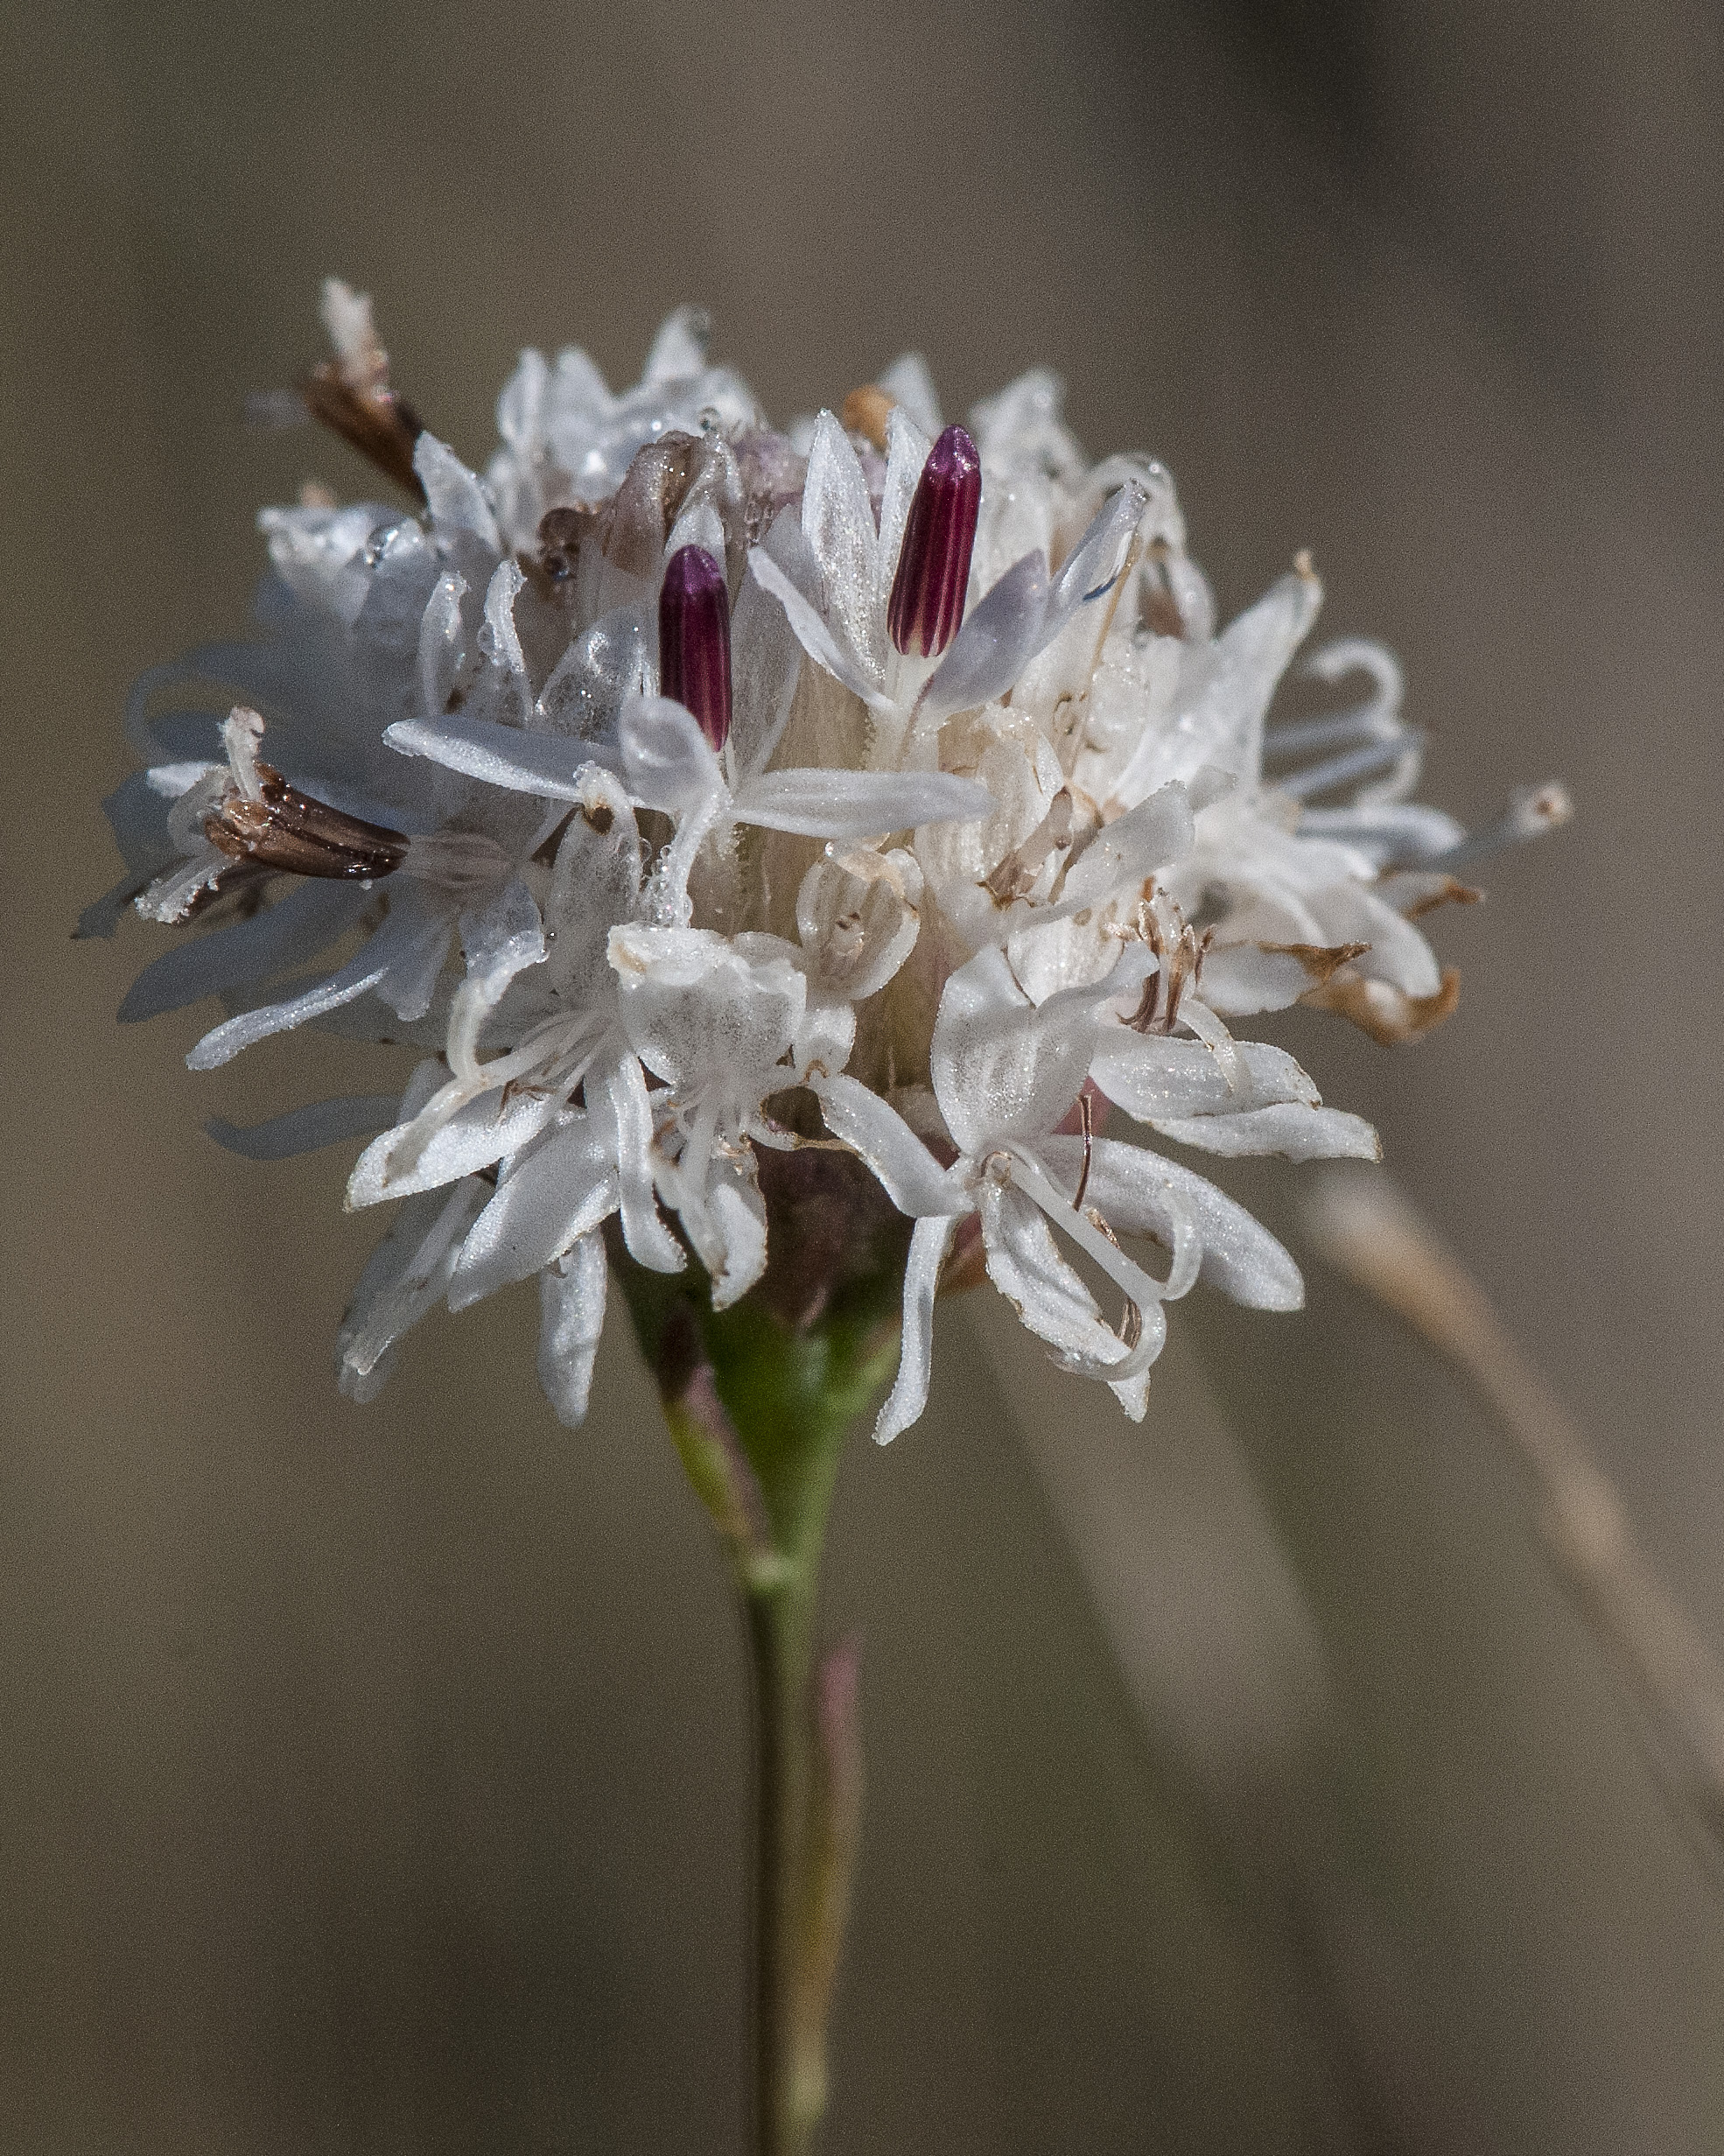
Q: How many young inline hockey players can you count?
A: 0